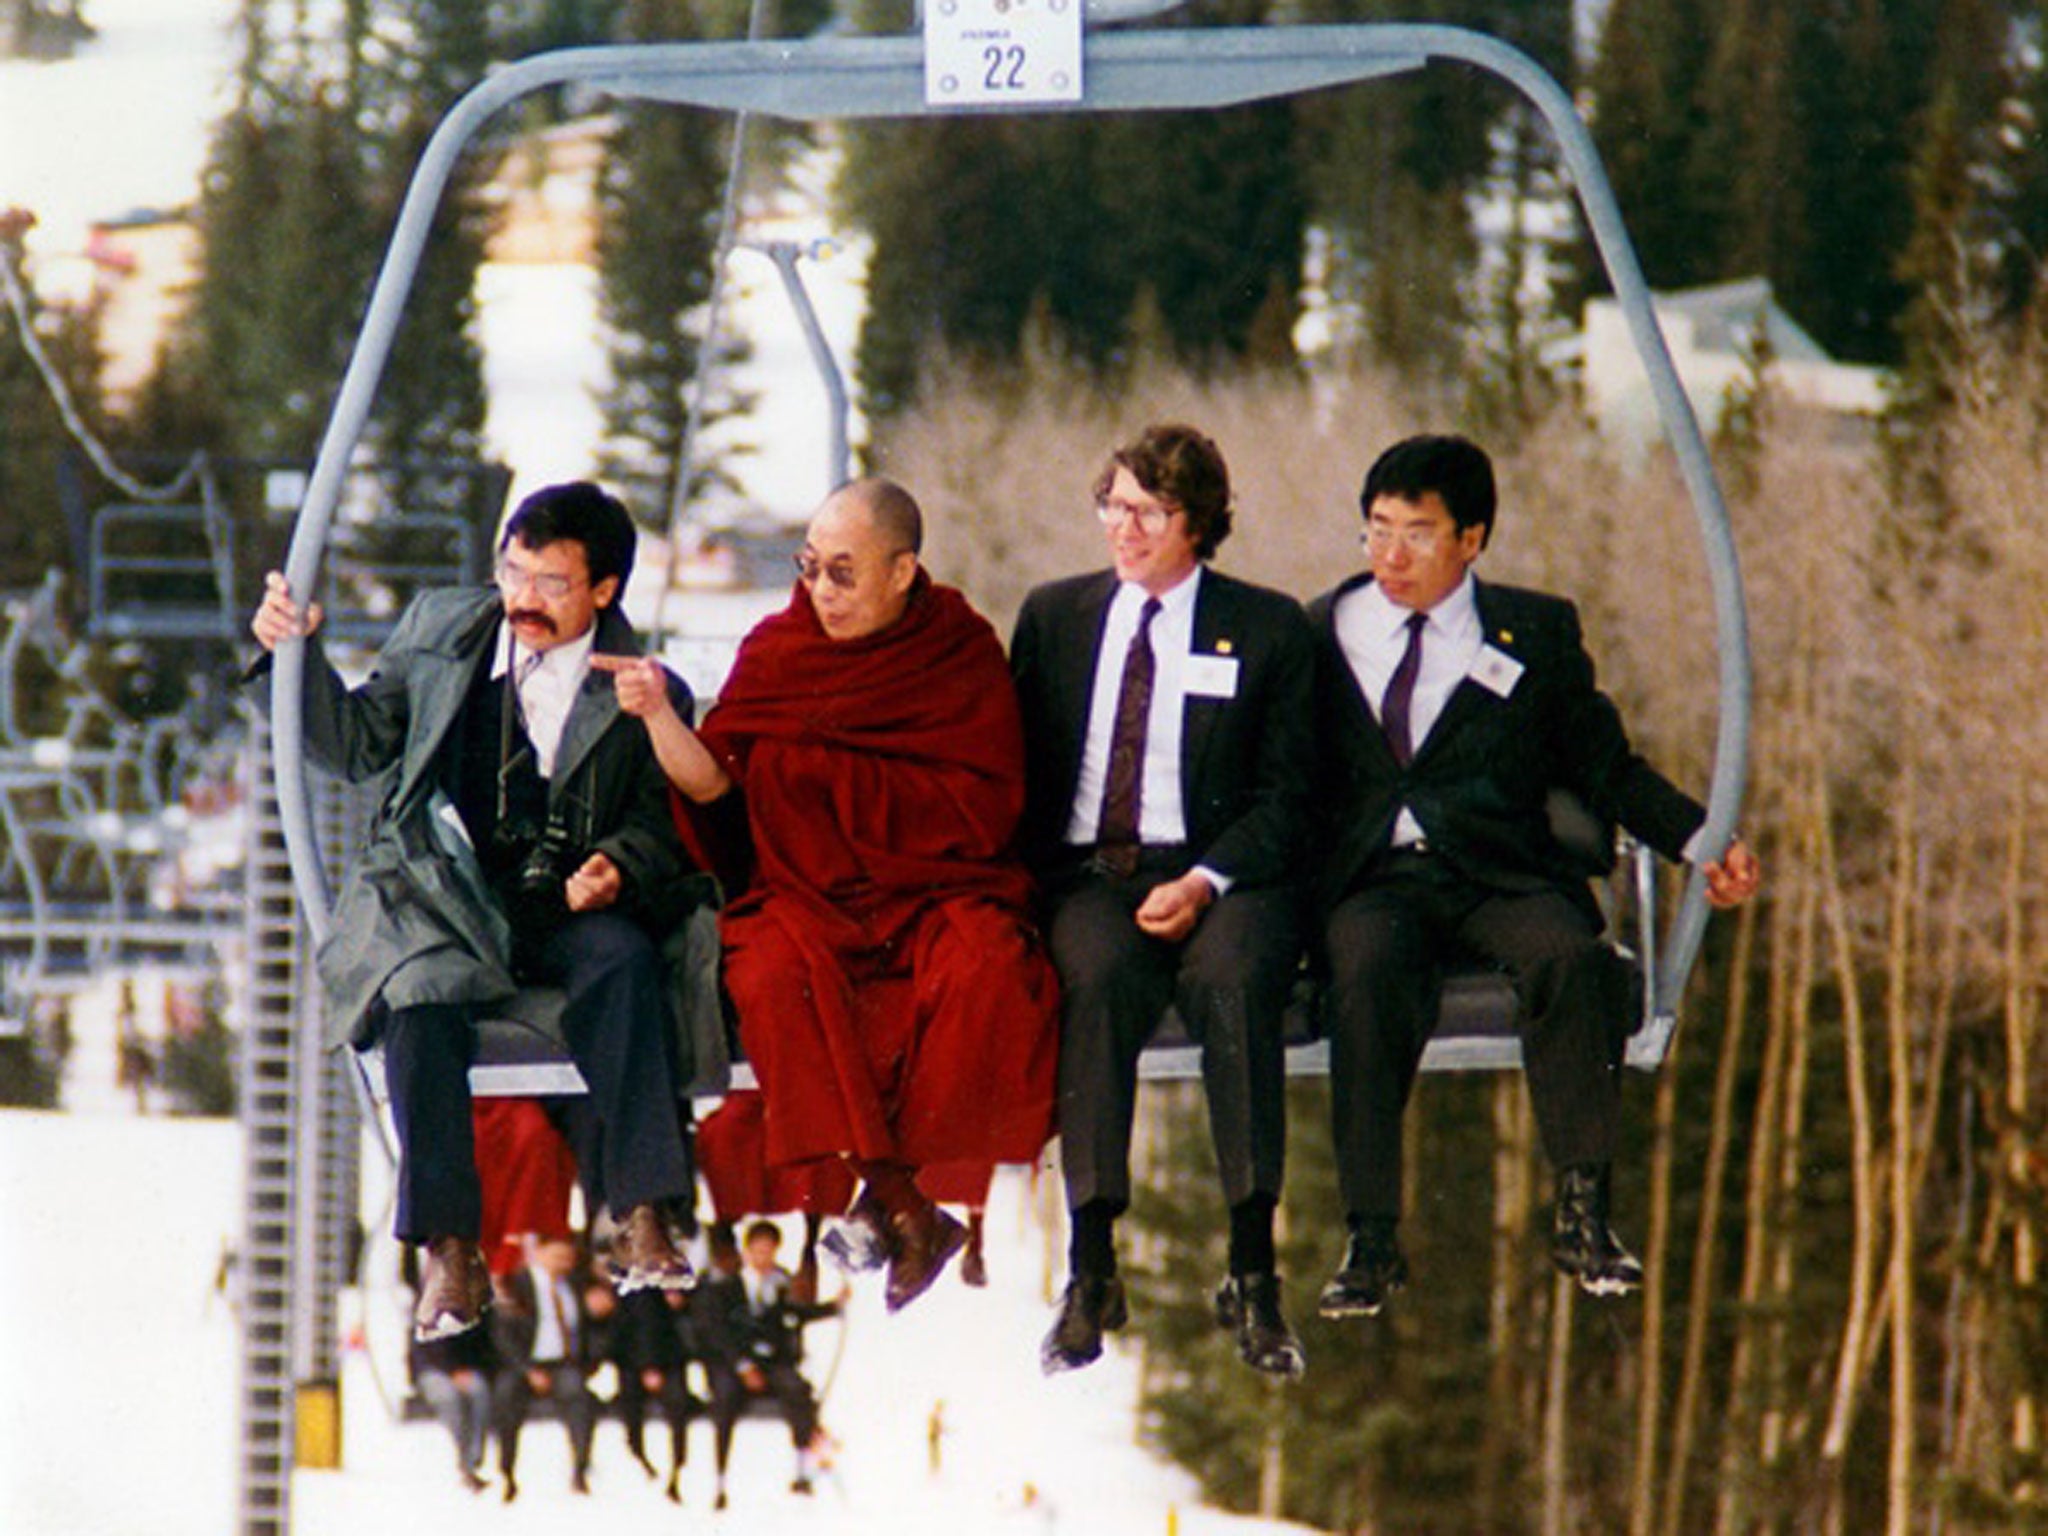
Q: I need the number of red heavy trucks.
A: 0